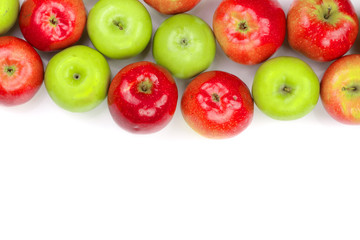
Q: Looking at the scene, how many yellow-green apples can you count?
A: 5